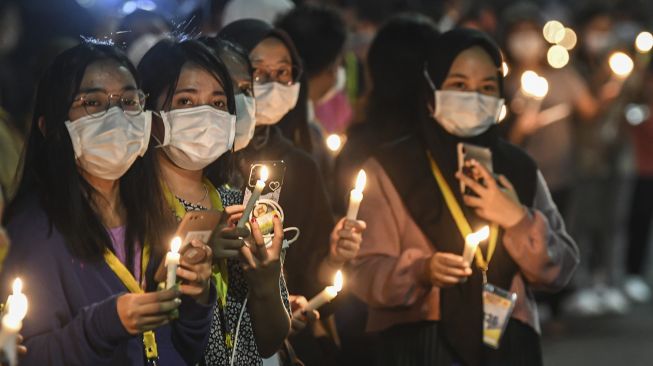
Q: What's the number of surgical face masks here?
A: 5